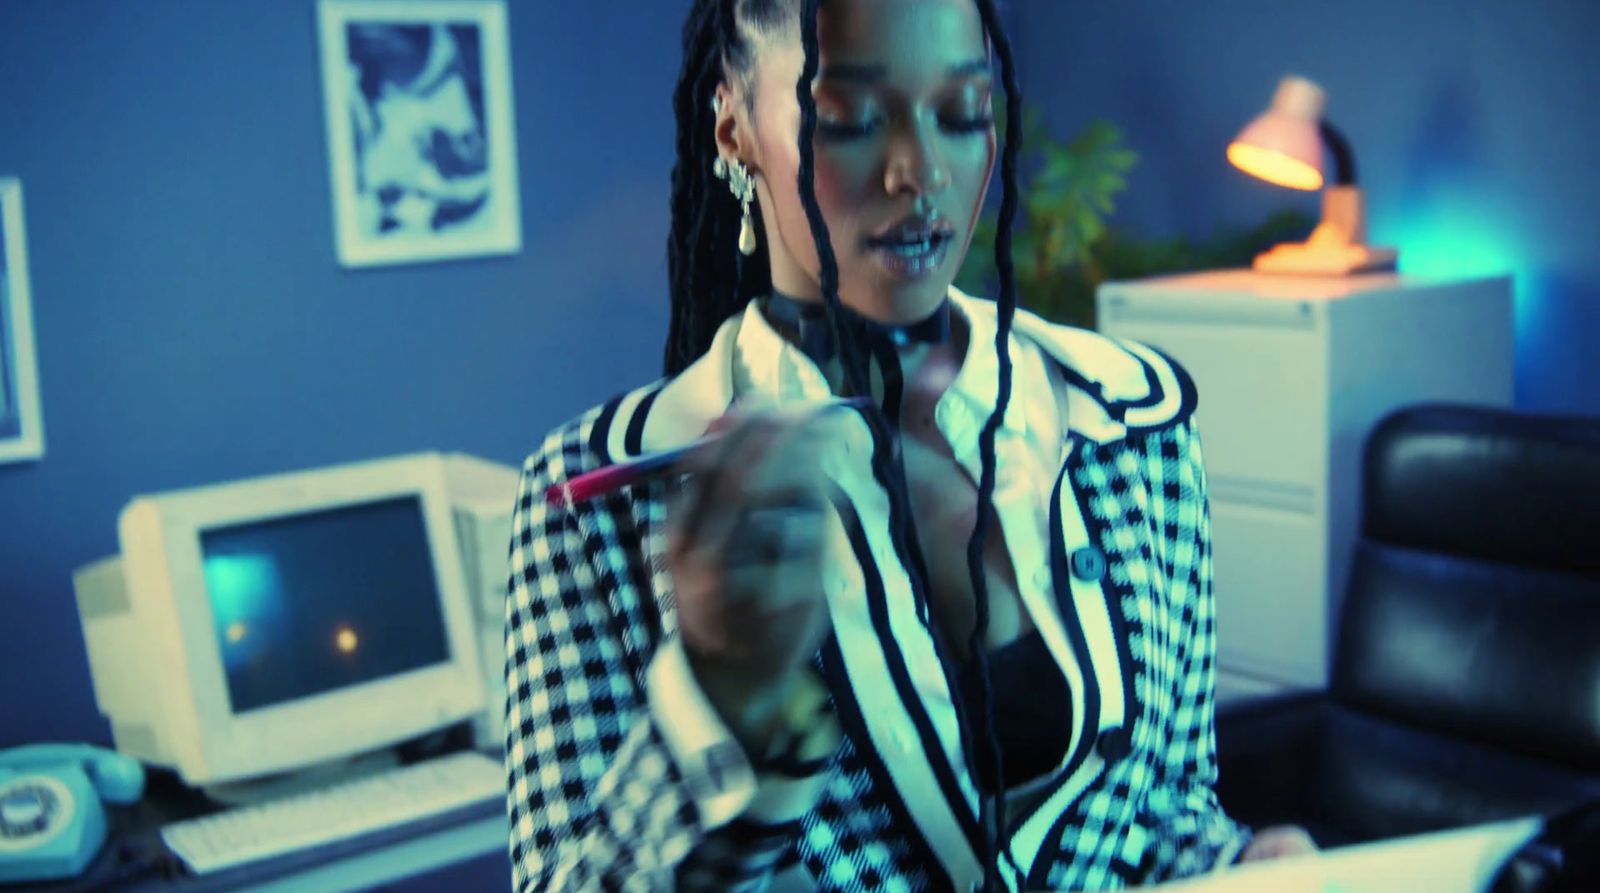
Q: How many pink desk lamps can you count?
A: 1